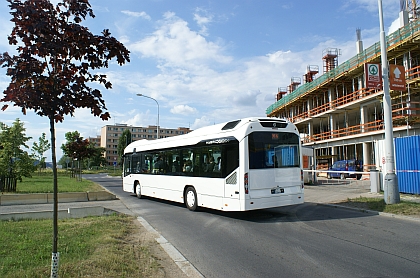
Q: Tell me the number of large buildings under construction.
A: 1